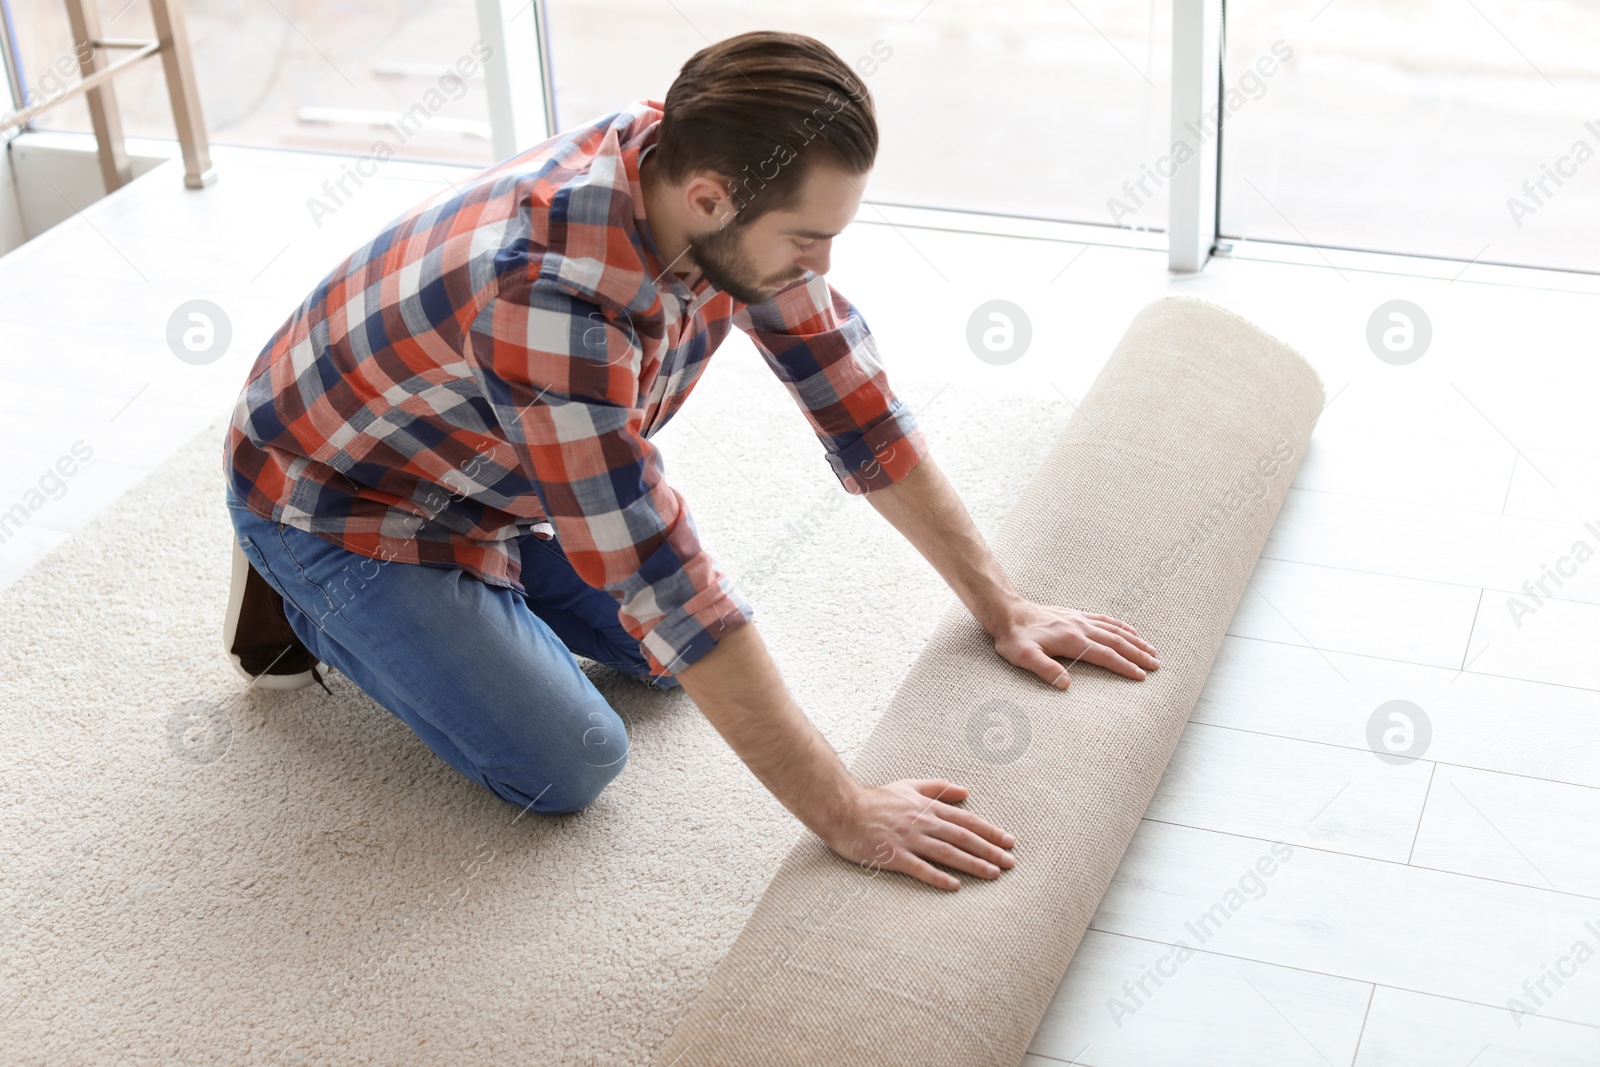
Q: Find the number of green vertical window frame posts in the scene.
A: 0